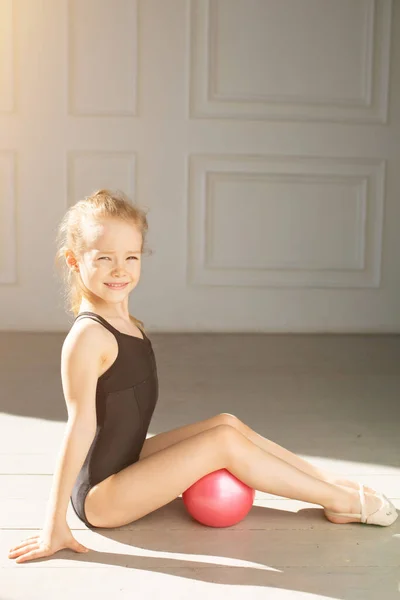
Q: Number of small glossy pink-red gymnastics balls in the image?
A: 1